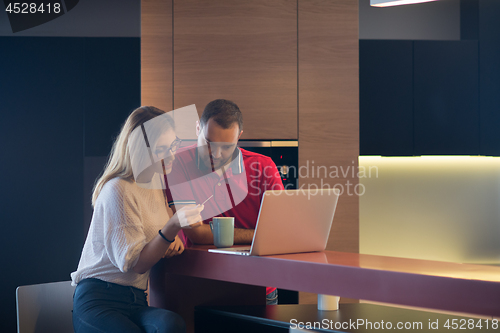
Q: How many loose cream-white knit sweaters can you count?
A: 1